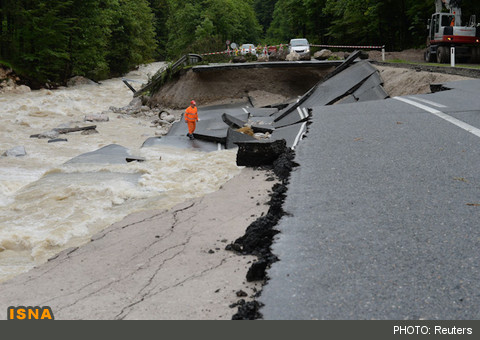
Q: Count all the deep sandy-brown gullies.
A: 1